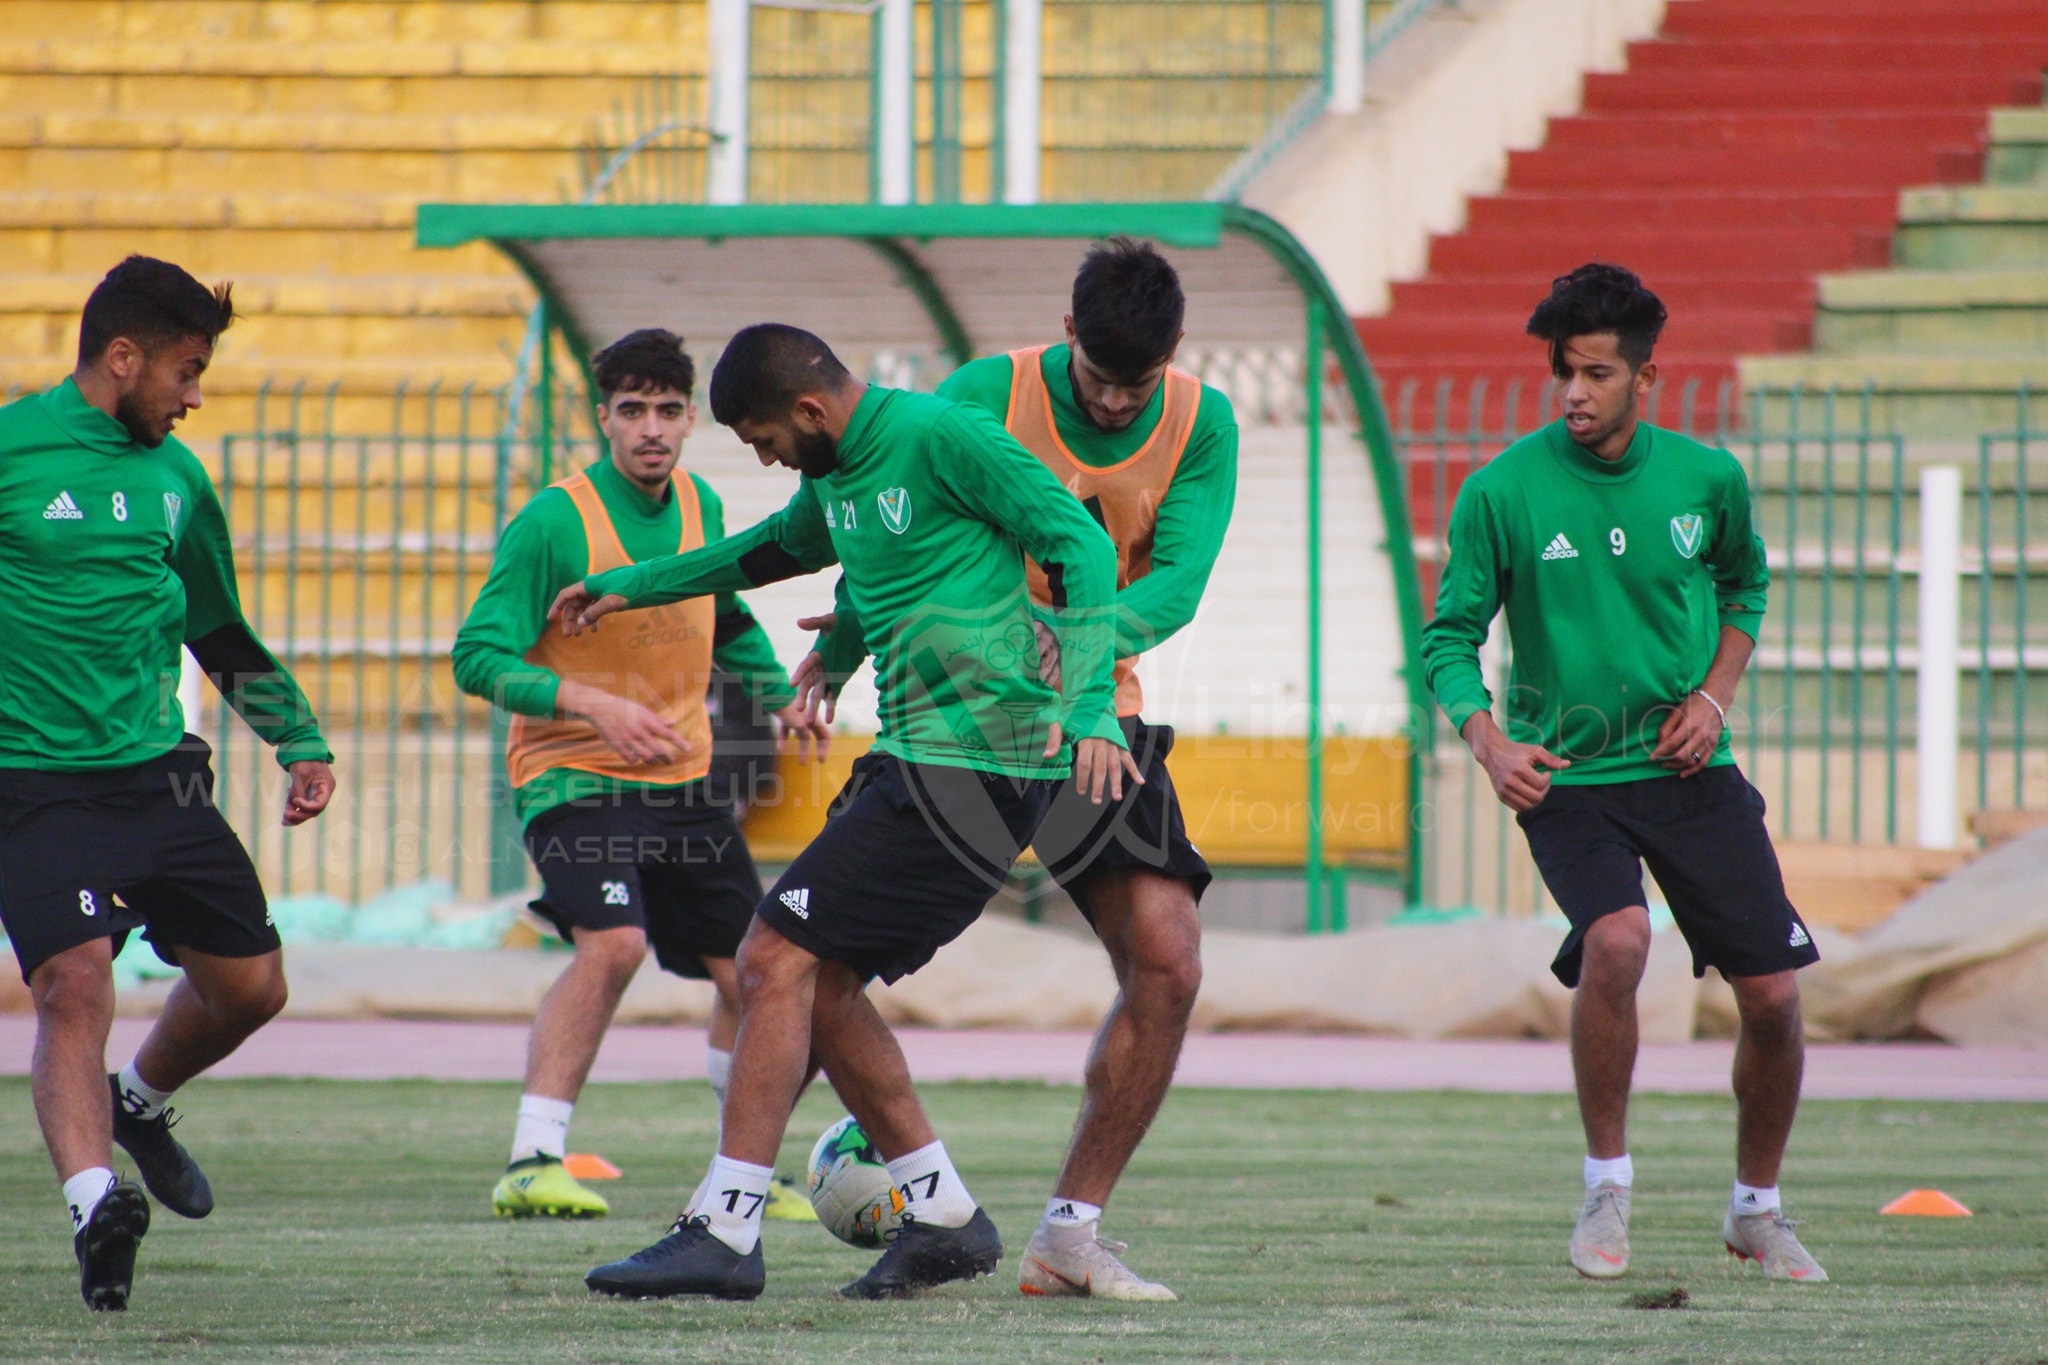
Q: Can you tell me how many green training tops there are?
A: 5